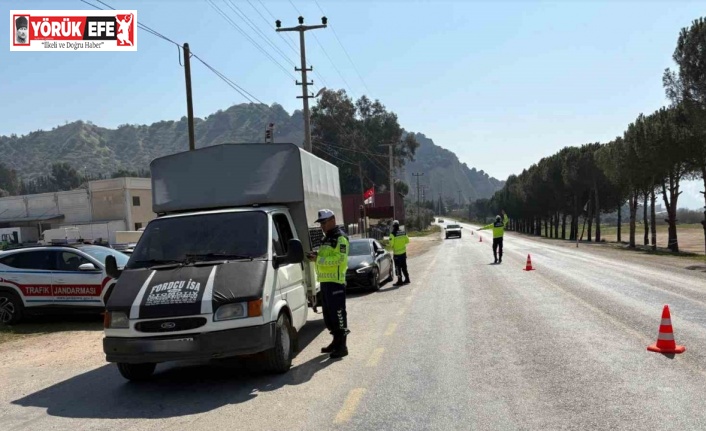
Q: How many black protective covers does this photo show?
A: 1